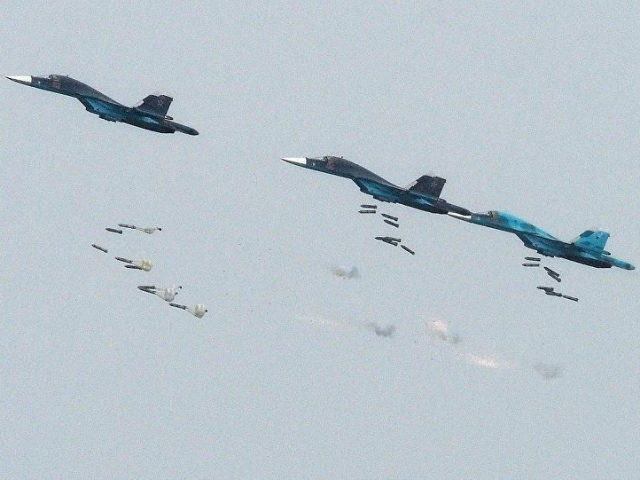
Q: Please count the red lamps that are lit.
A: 0